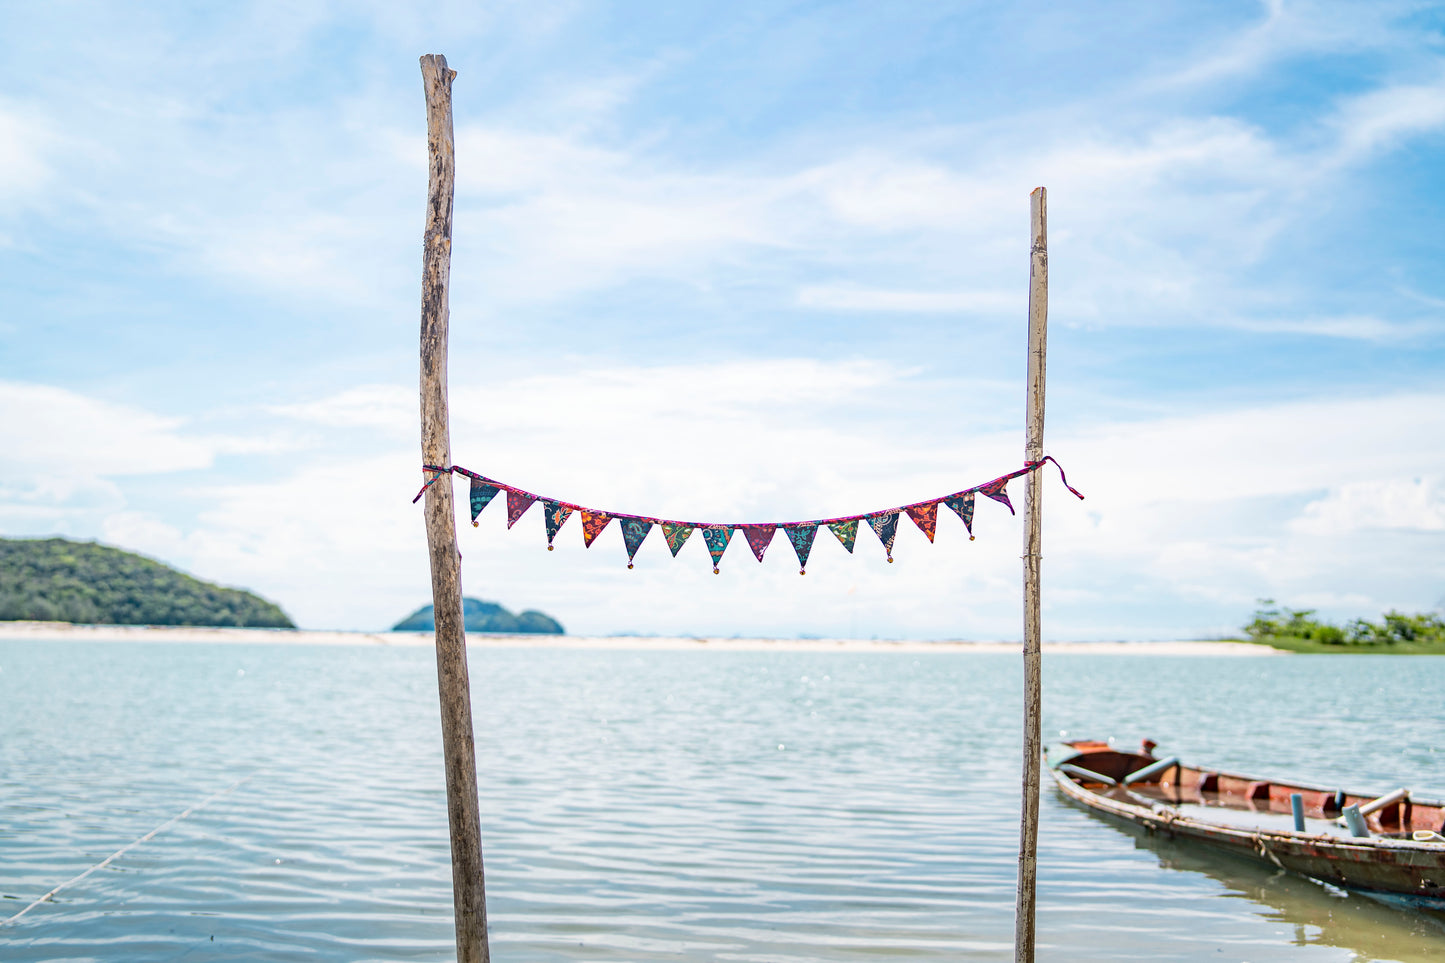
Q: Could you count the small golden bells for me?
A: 7